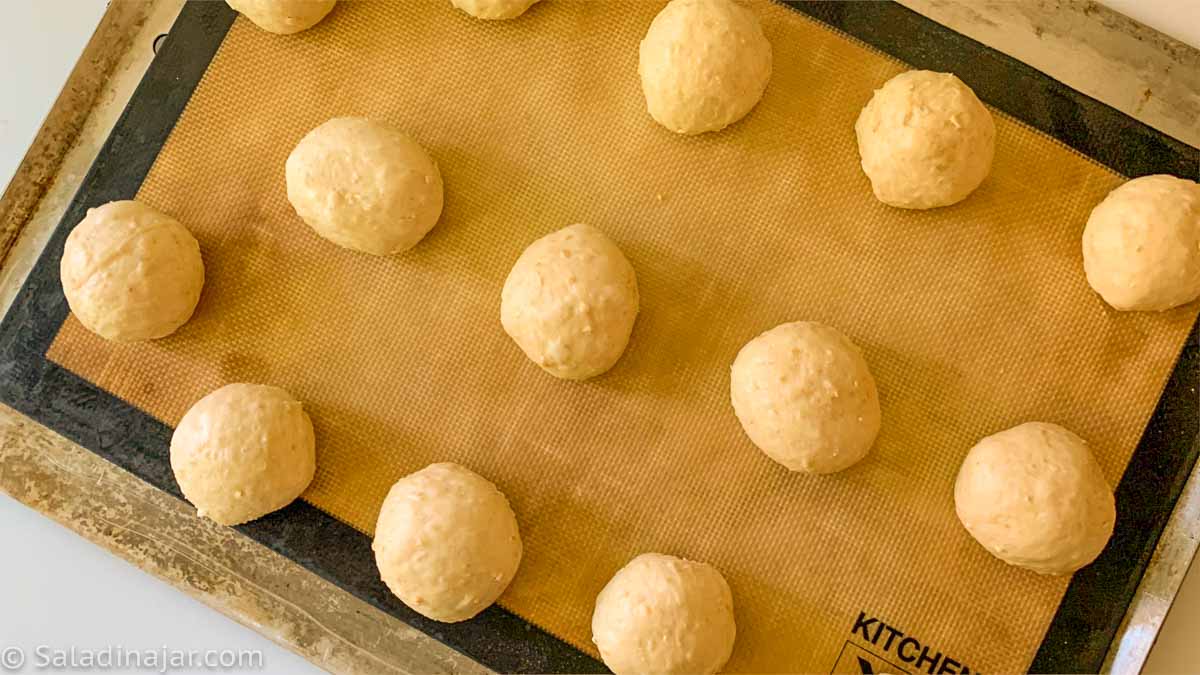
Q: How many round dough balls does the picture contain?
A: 13